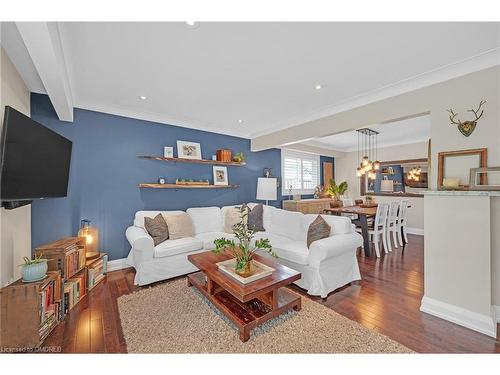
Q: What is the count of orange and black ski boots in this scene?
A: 0